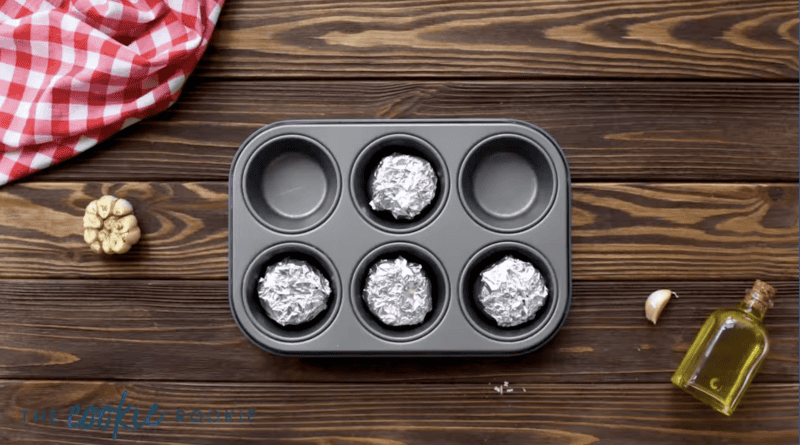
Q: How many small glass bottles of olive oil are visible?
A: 1